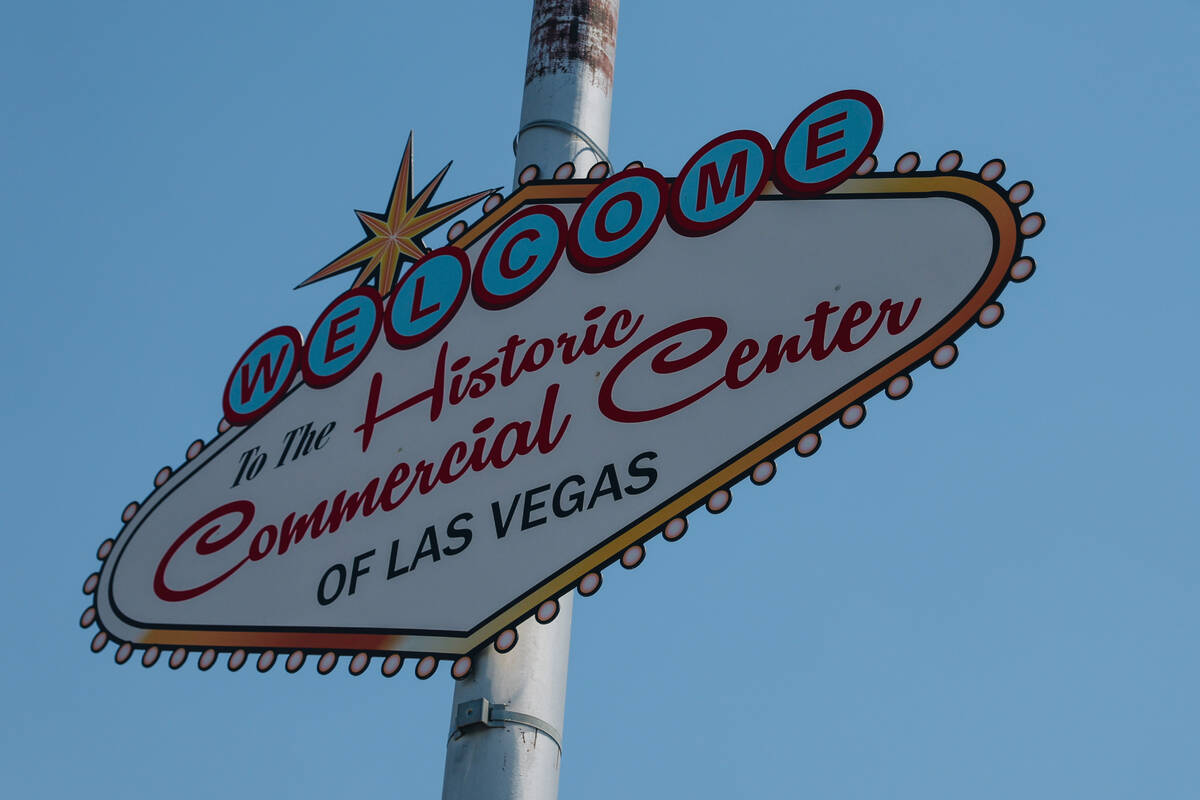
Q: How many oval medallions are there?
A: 7